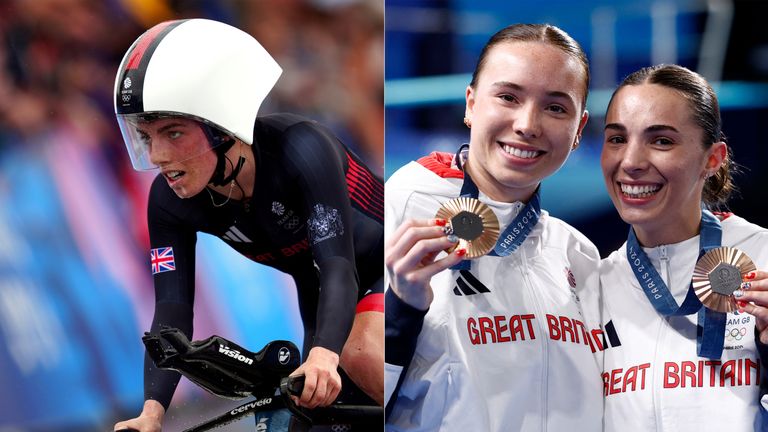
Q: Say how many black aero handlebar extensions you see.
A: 2